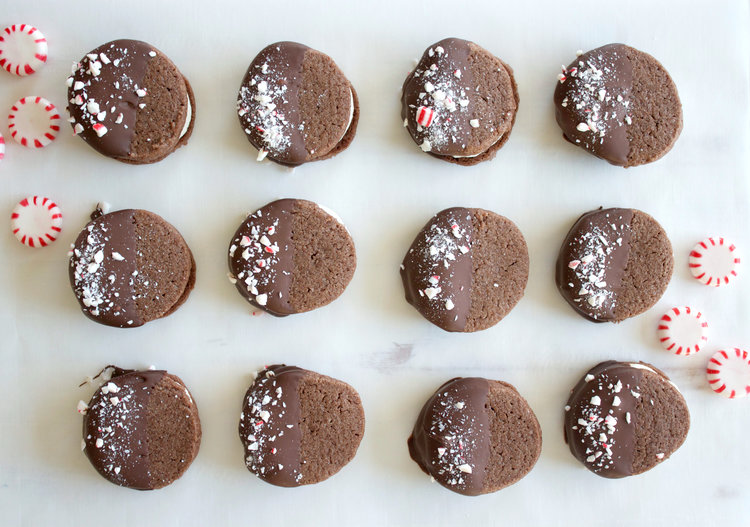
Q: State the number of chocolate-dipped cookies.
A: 12